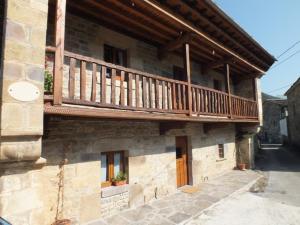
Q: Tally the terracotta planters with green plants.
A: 1